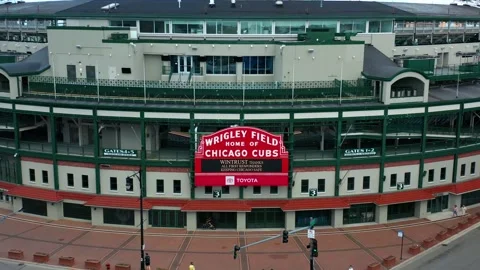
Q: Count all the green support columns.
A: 11